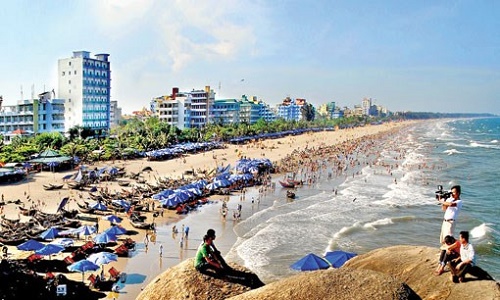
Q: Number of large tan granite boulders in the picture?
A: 3